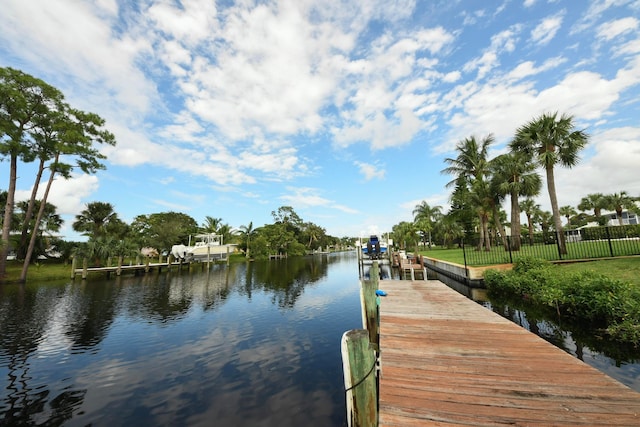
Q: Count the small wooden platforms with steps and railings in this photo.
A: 1